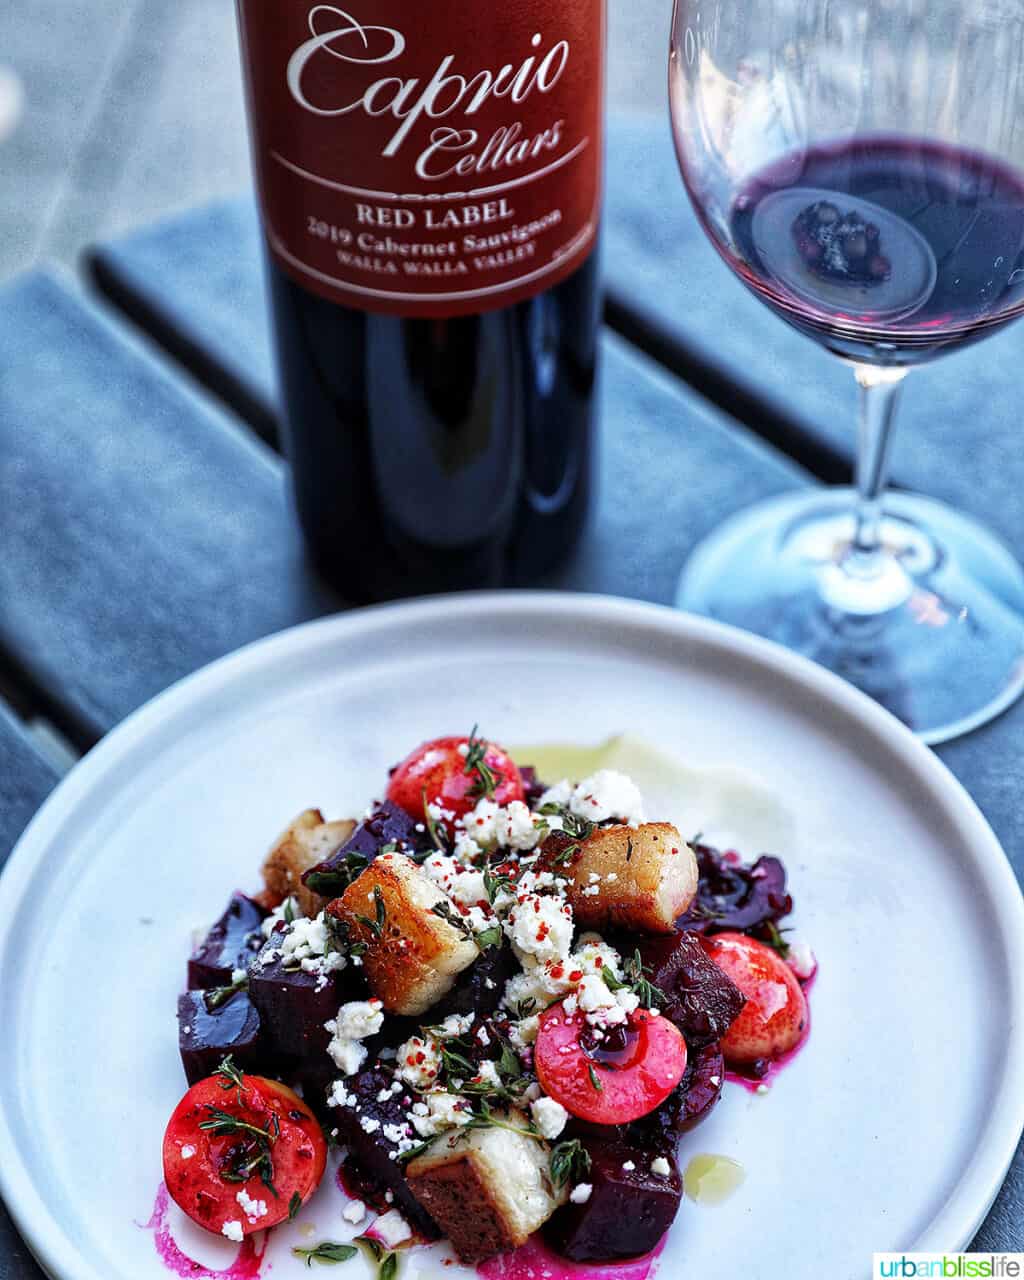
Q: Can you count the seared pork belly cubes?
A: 4